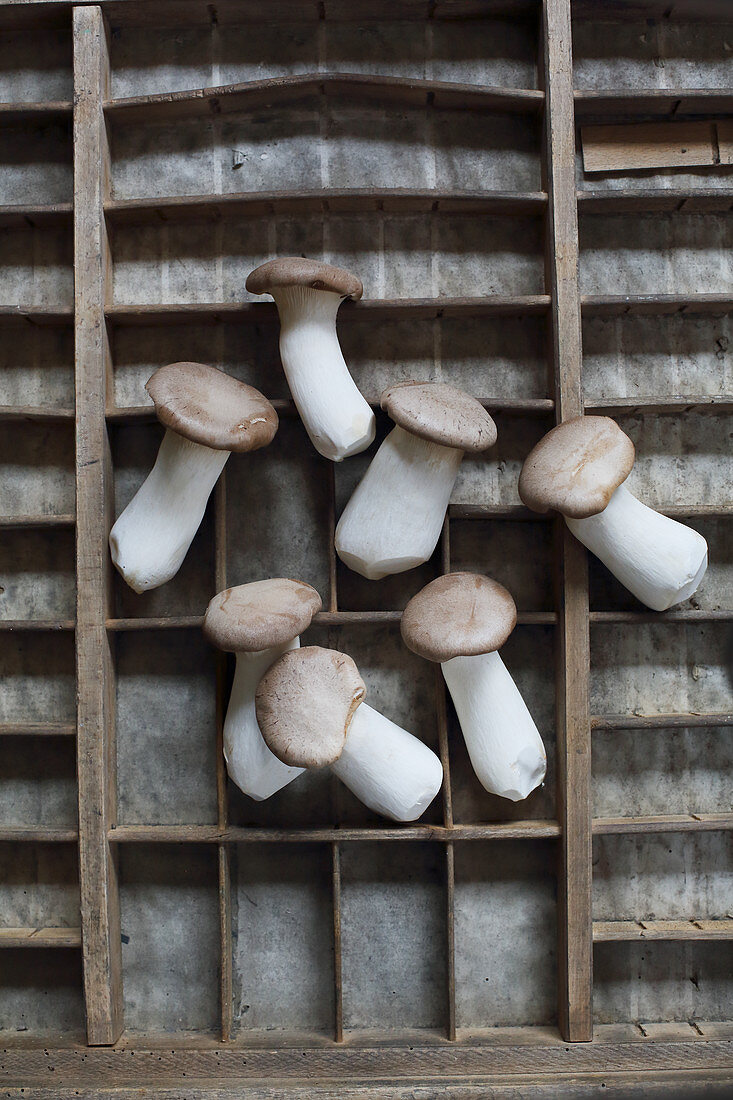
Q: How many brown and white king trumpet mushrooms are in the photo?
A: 7